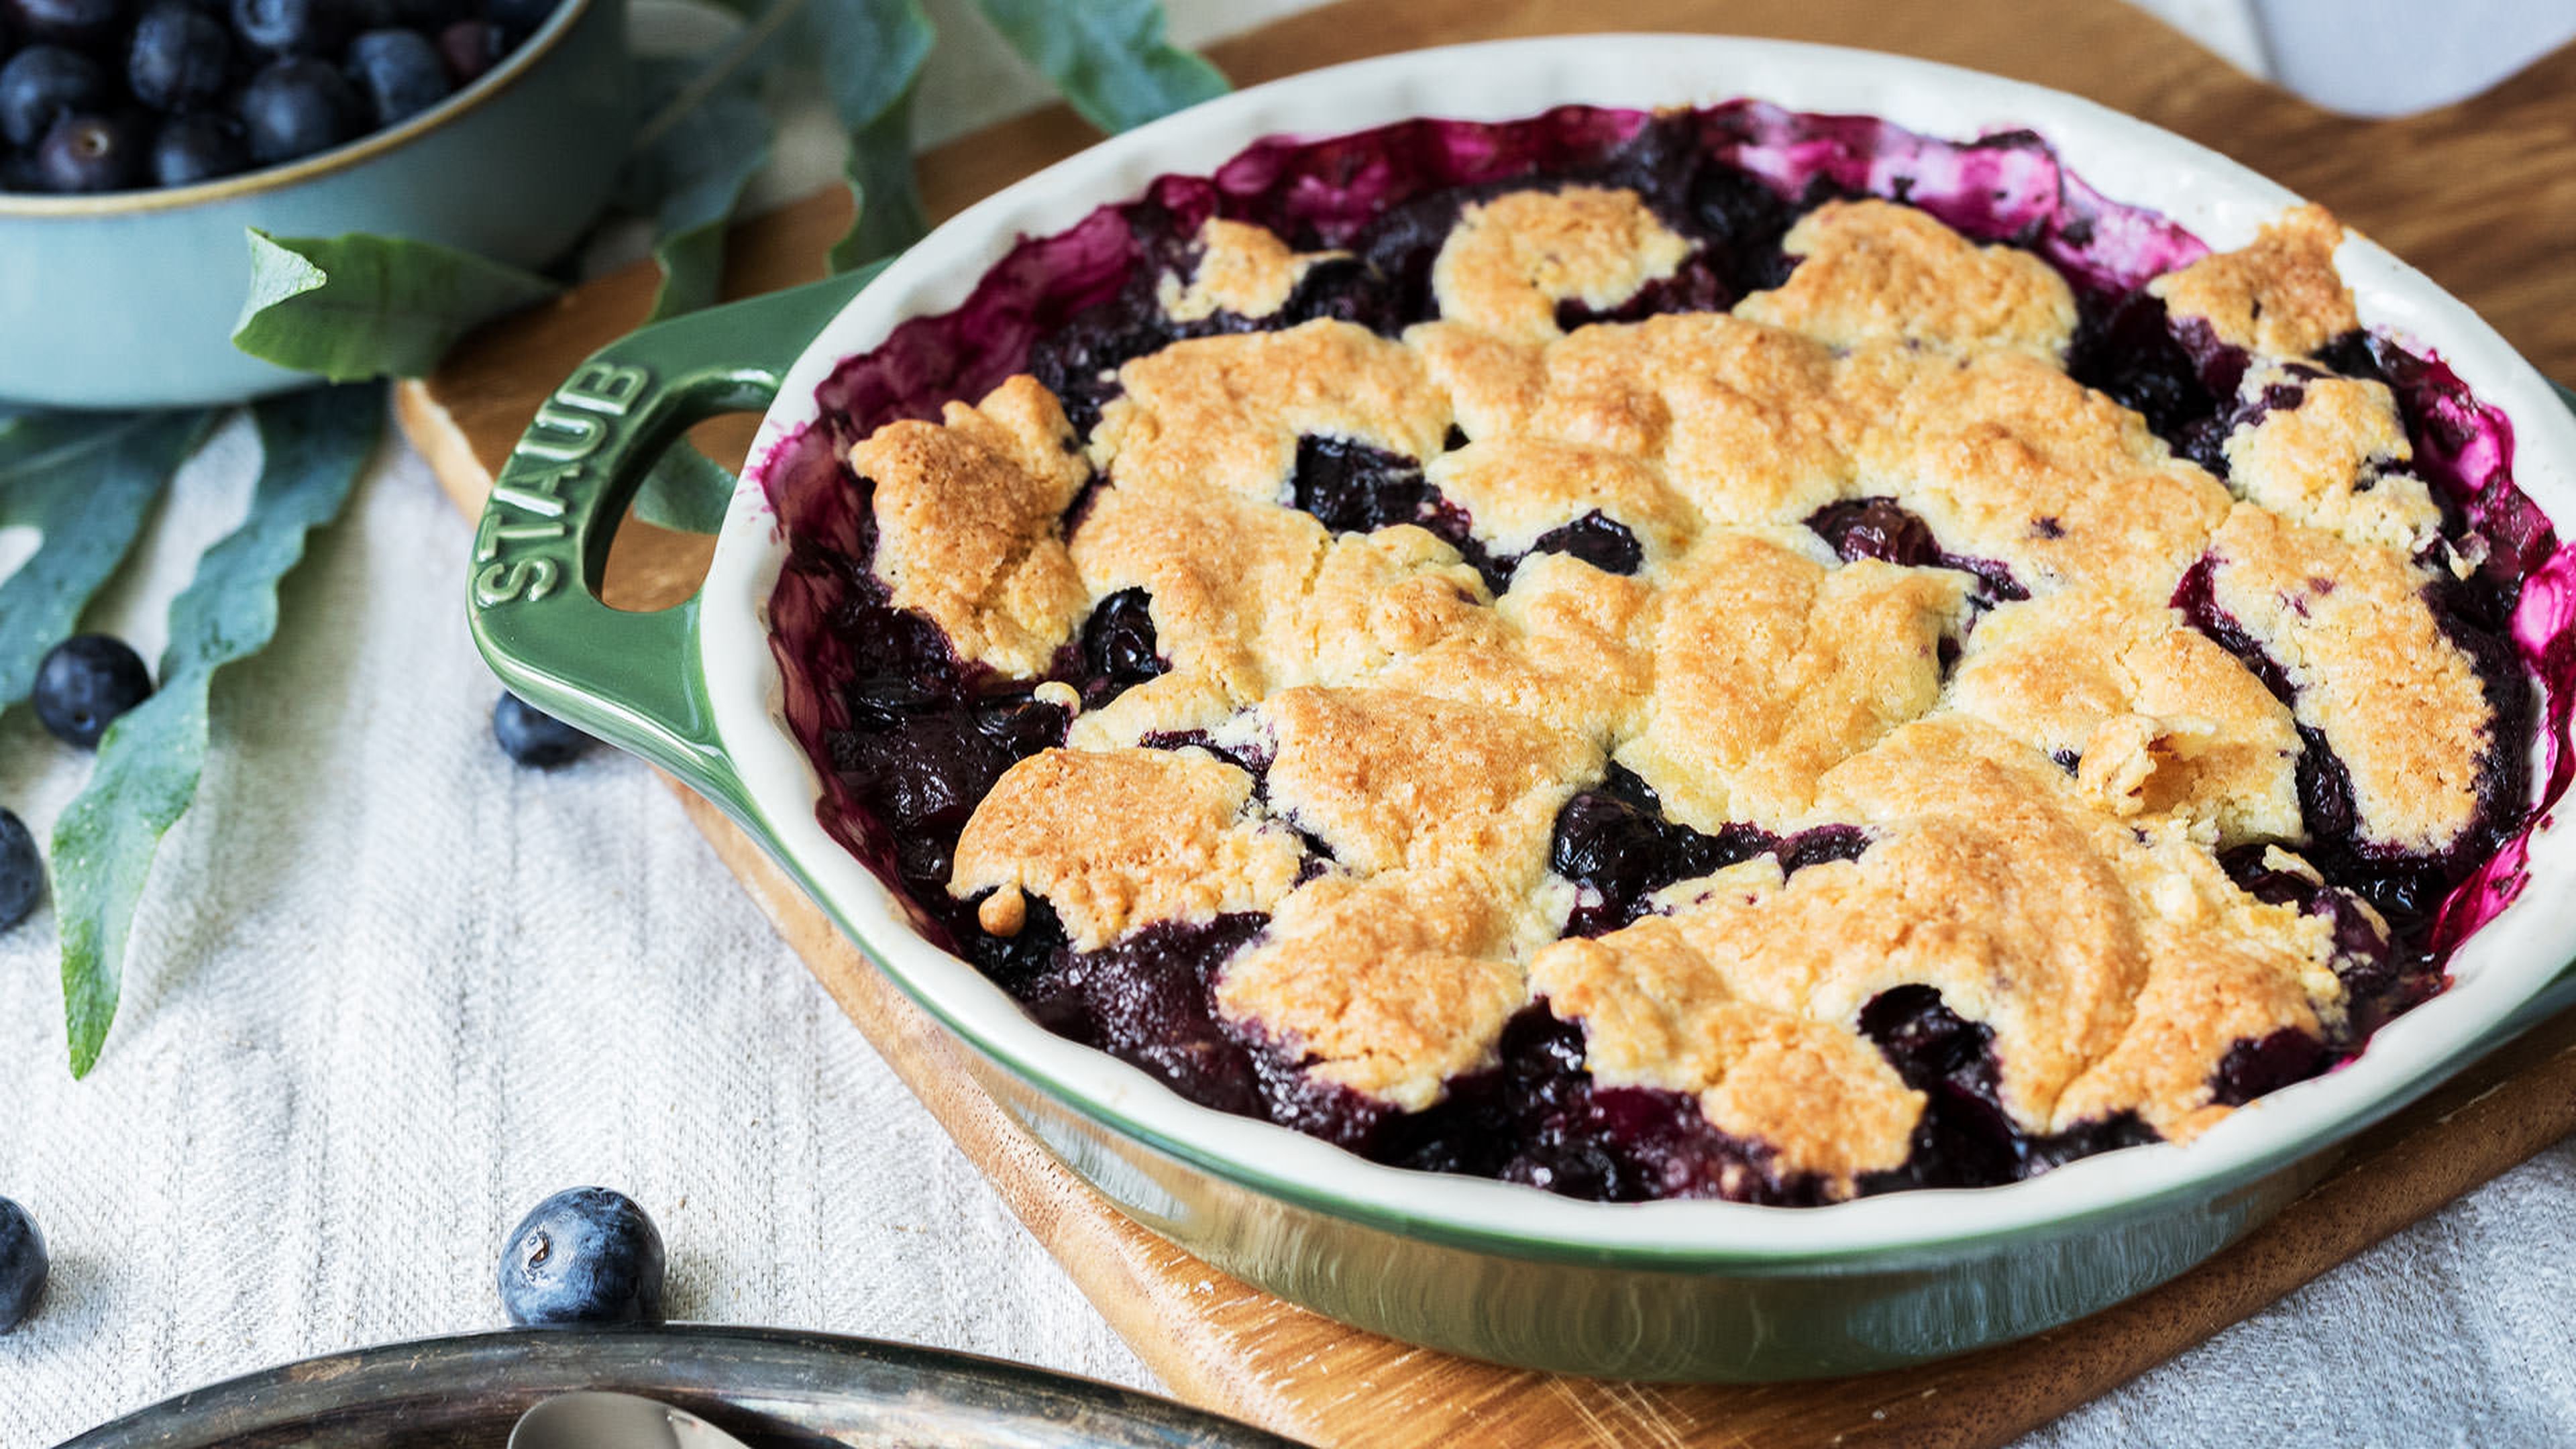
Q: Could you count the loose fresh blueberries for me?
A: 5